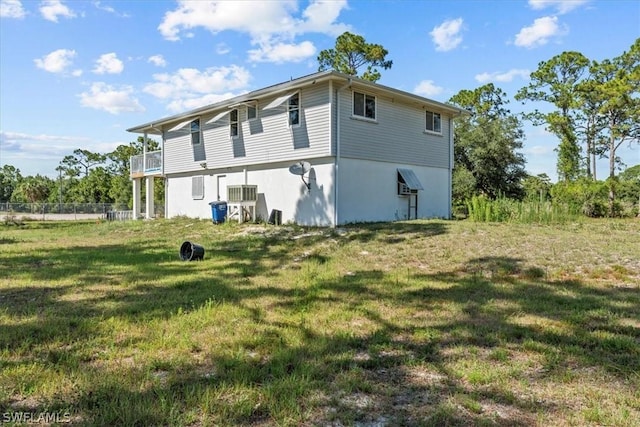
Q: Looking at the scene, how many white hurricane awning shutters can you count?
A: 4